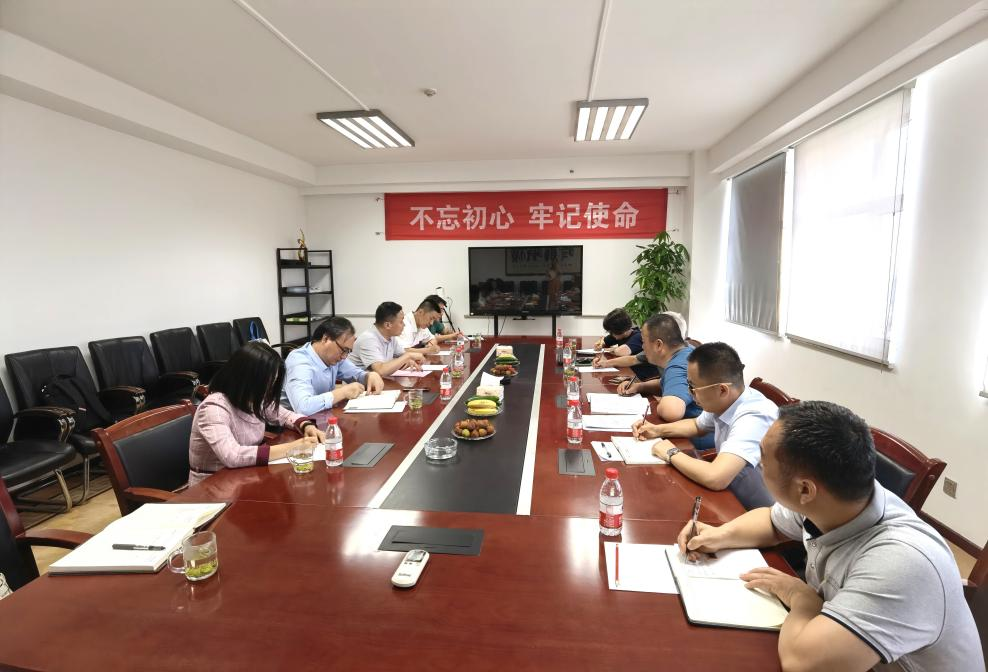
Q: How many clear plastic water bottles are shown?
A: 9